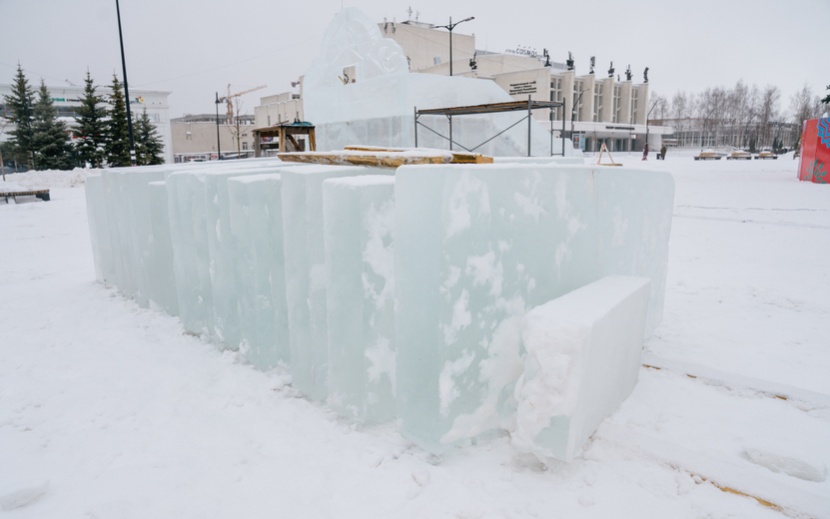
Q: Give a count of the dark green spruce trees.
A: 5